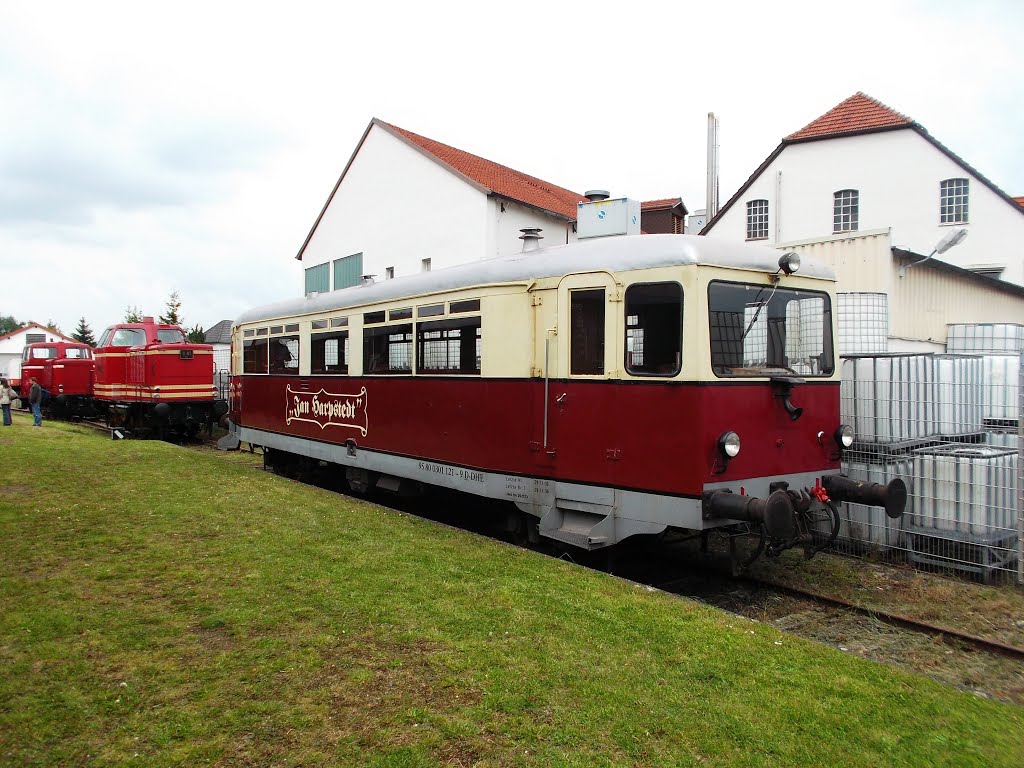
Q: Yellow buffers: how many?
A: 0